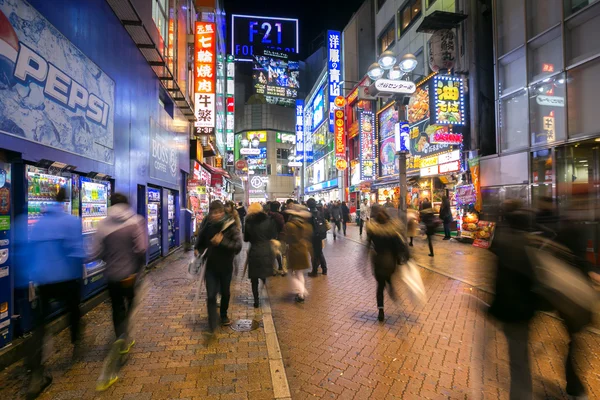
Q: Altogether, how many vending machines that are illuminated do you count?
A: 4